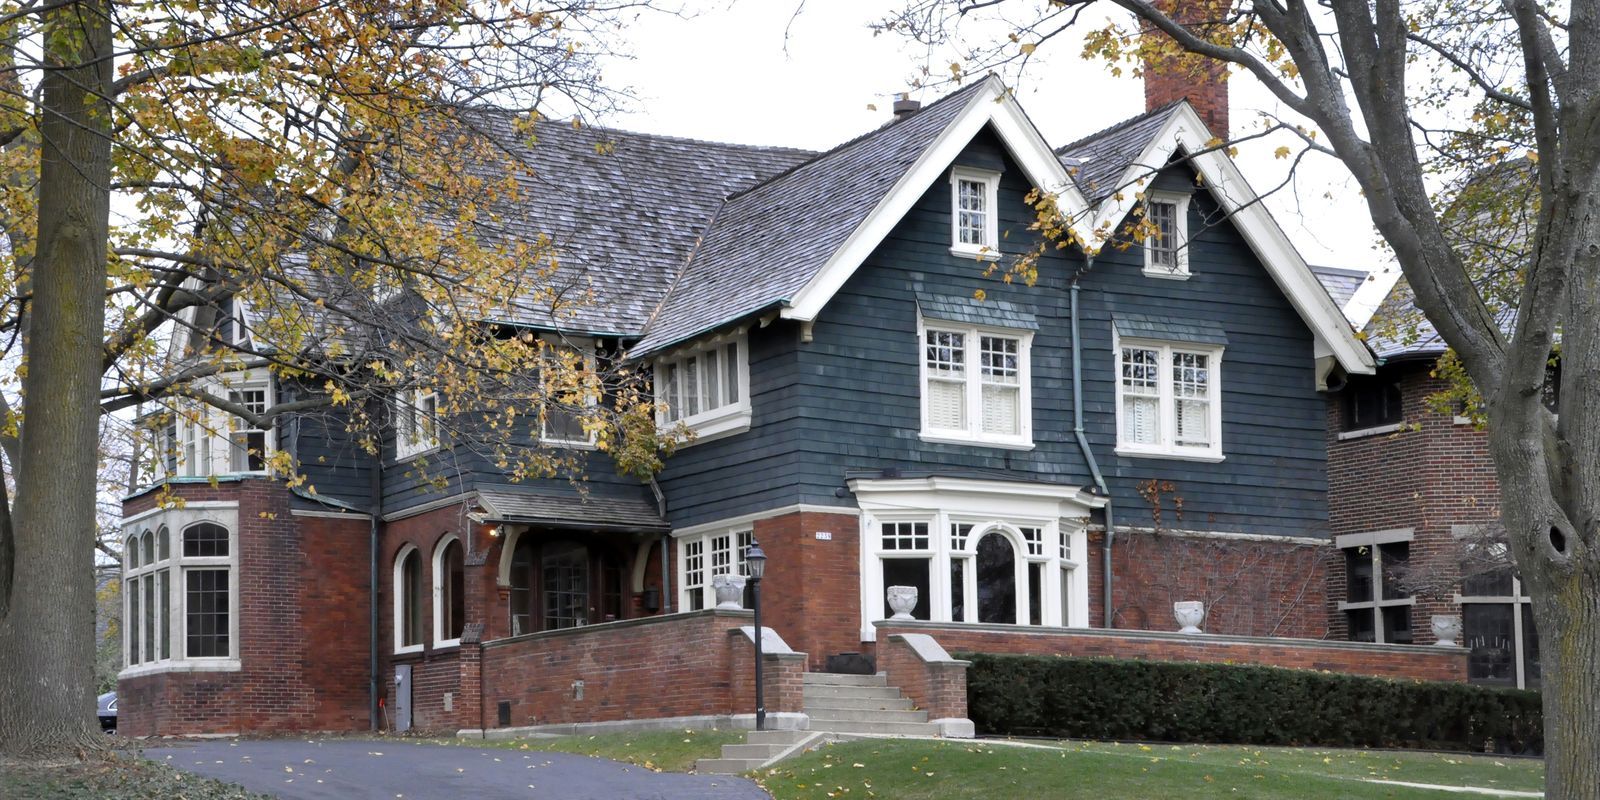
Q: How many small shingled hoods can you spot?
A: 2